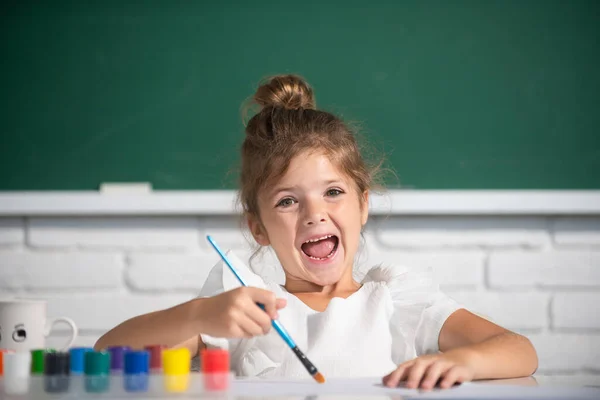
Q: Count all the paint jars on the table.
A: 11